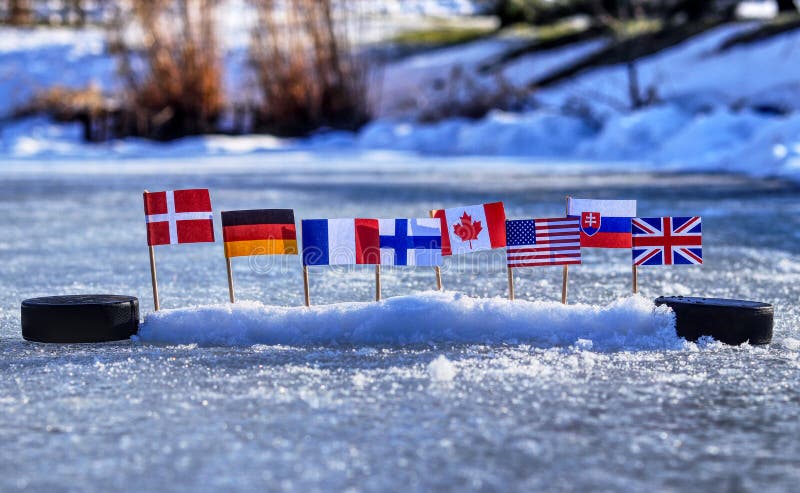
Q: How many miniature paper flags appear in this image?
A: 8